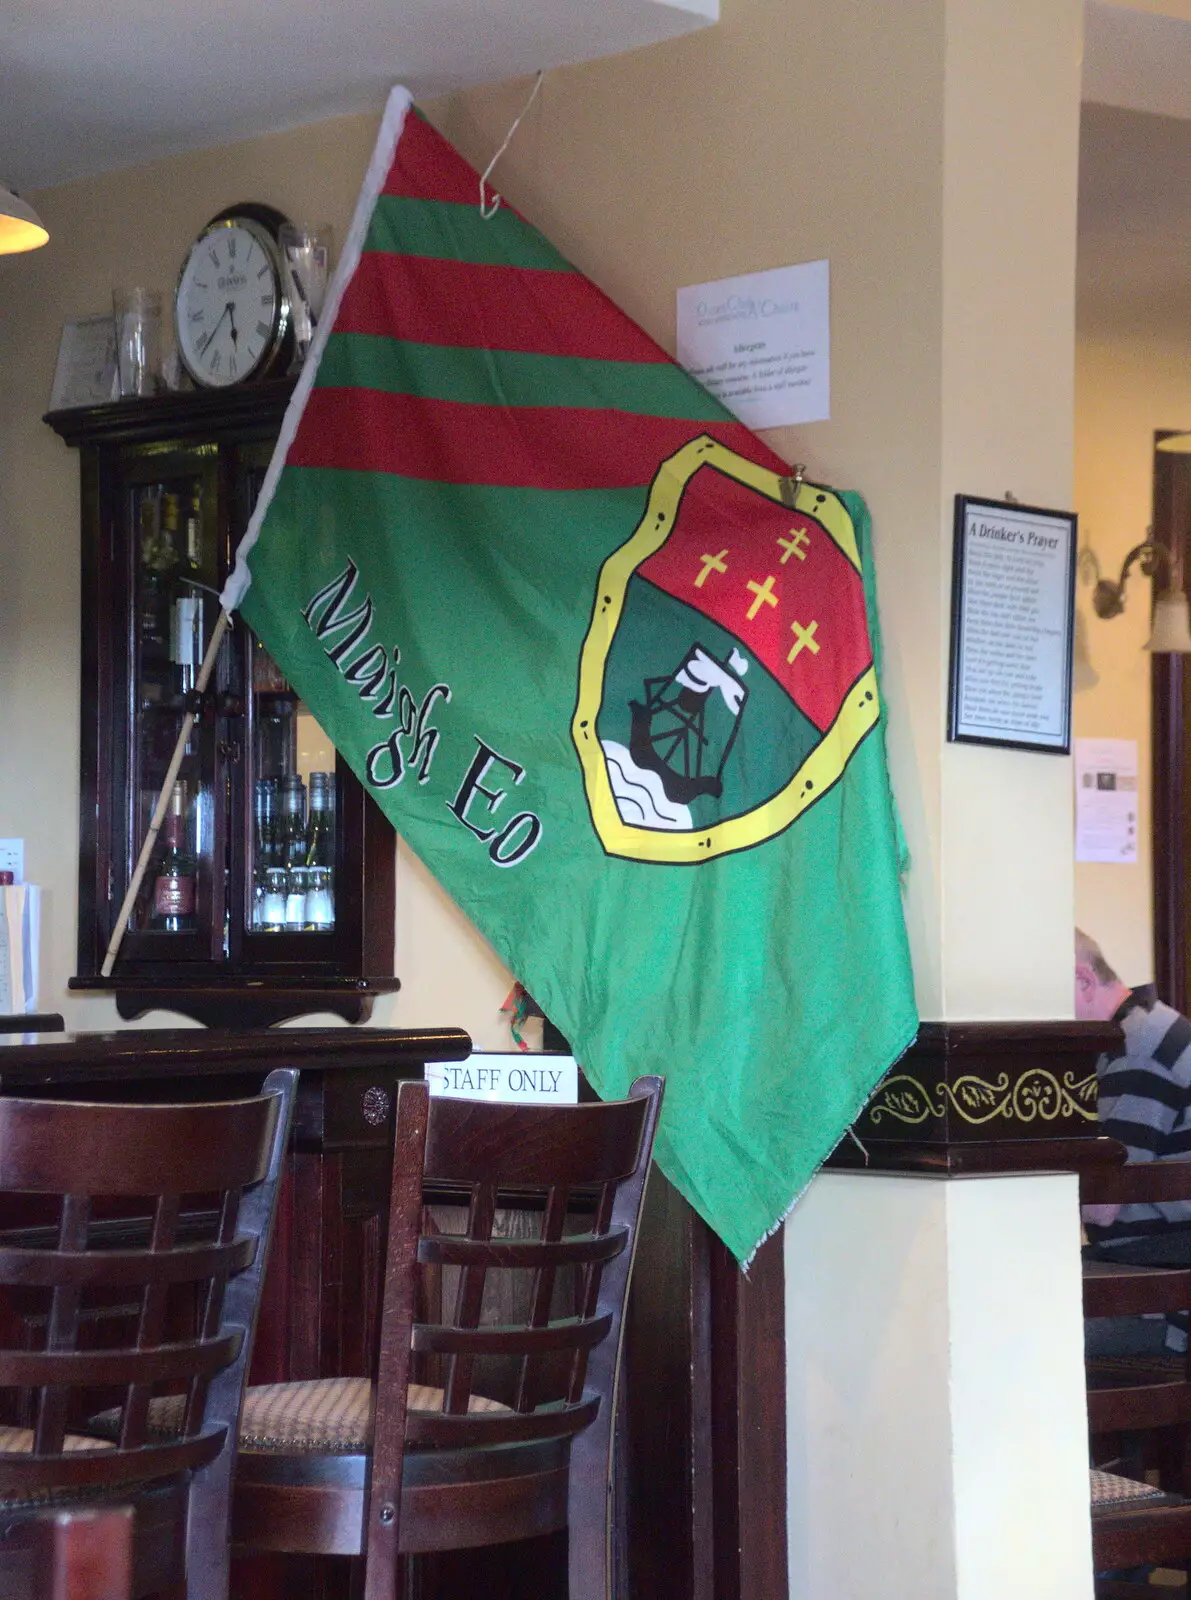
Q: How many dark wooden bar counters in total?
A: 1